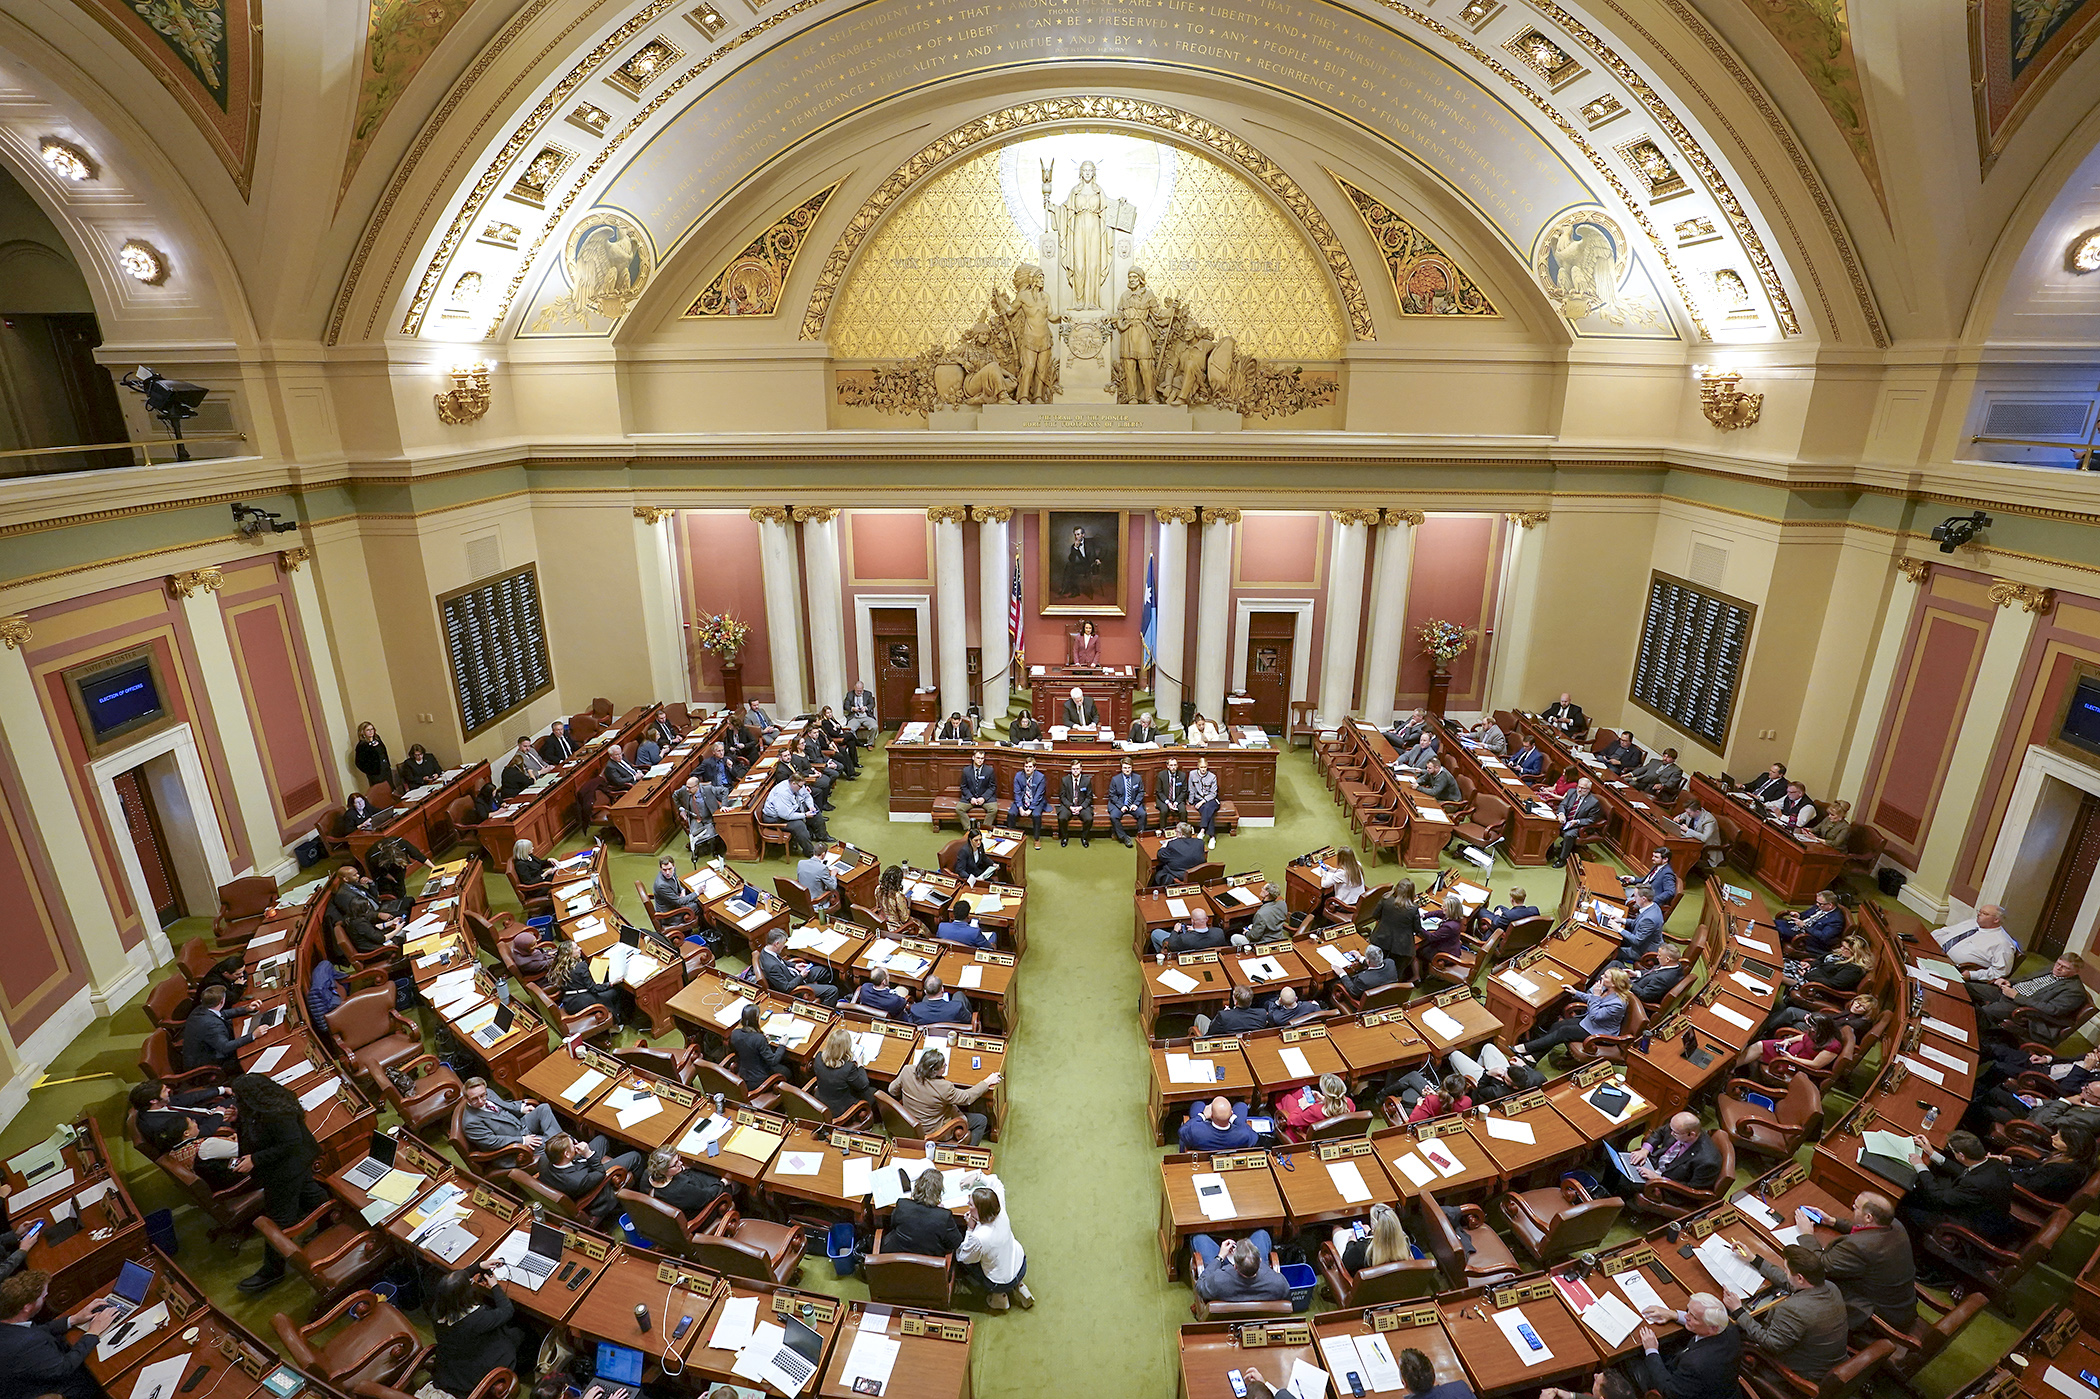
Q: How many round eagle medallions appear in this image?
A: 2